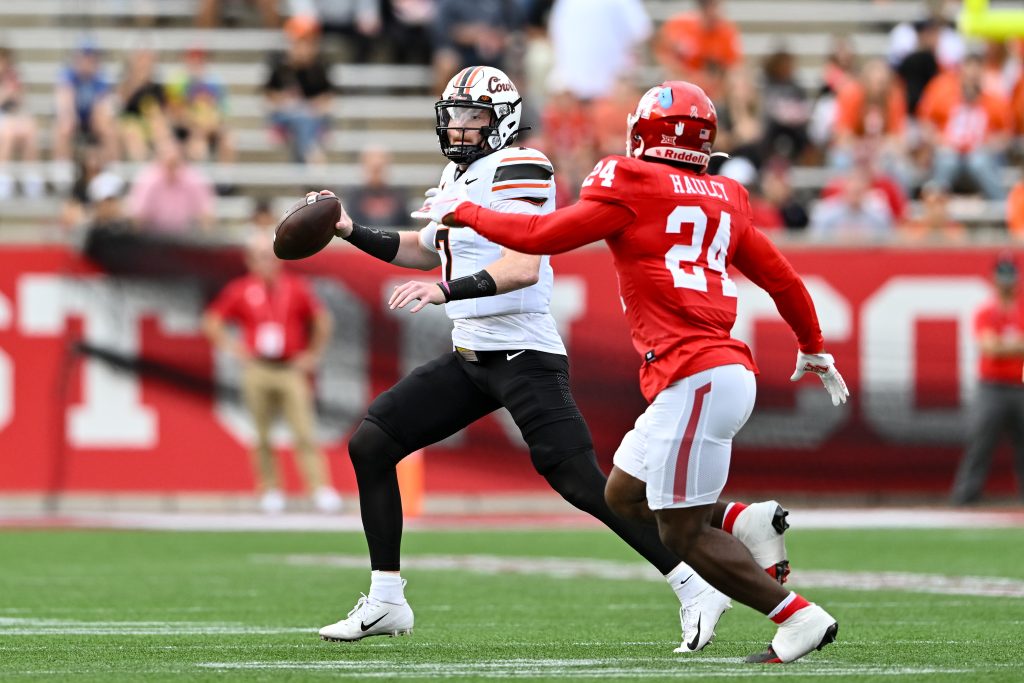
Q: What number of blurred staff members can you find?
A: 2